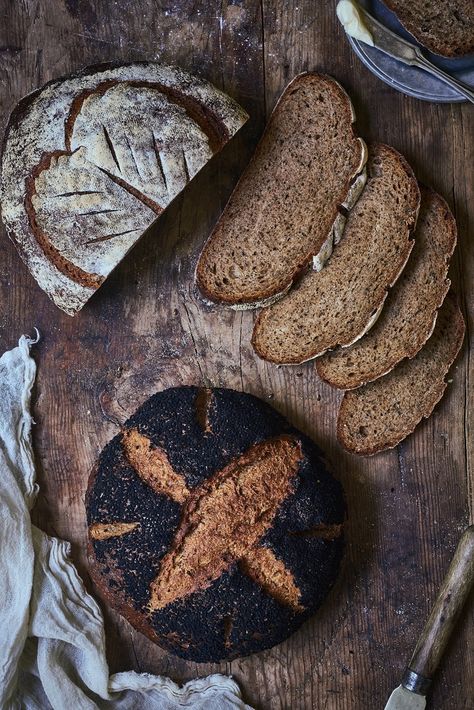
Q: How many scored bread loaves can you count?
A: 2